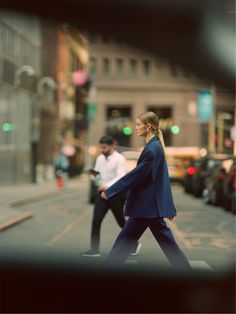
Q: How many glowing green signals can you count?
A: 3